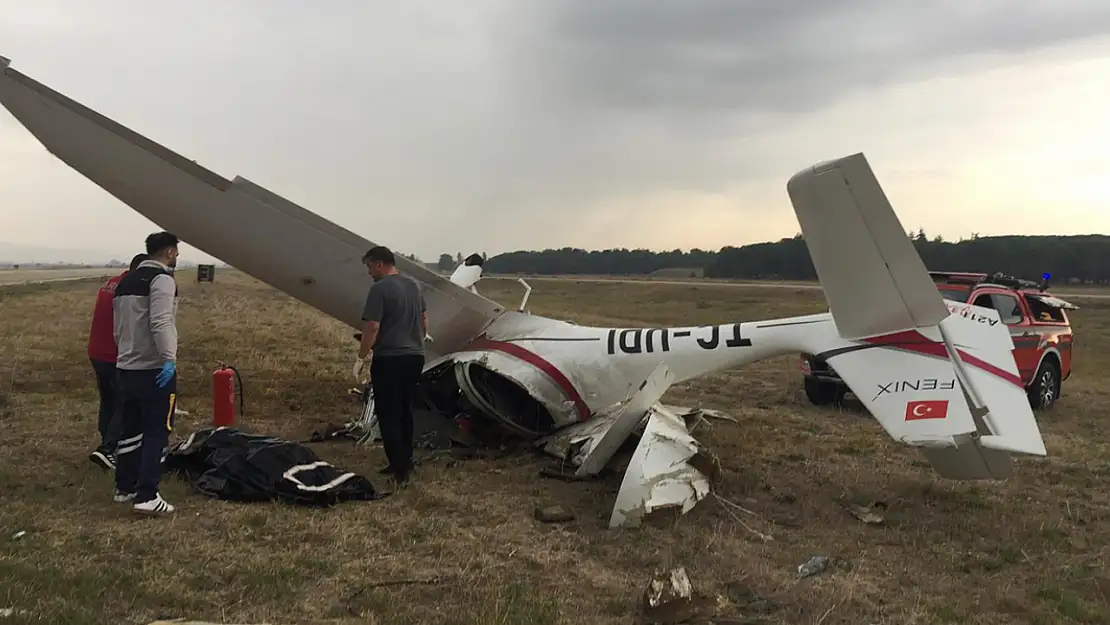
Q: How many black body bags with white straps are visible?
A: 1